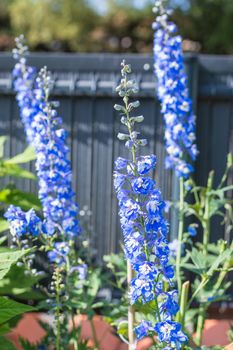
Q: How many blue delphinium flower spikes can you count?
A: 4